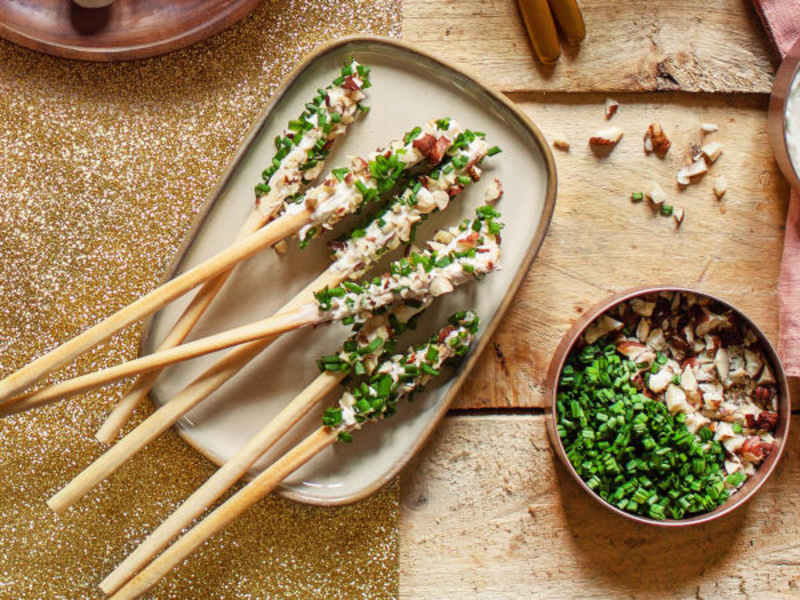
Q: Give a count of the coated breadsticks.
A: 6